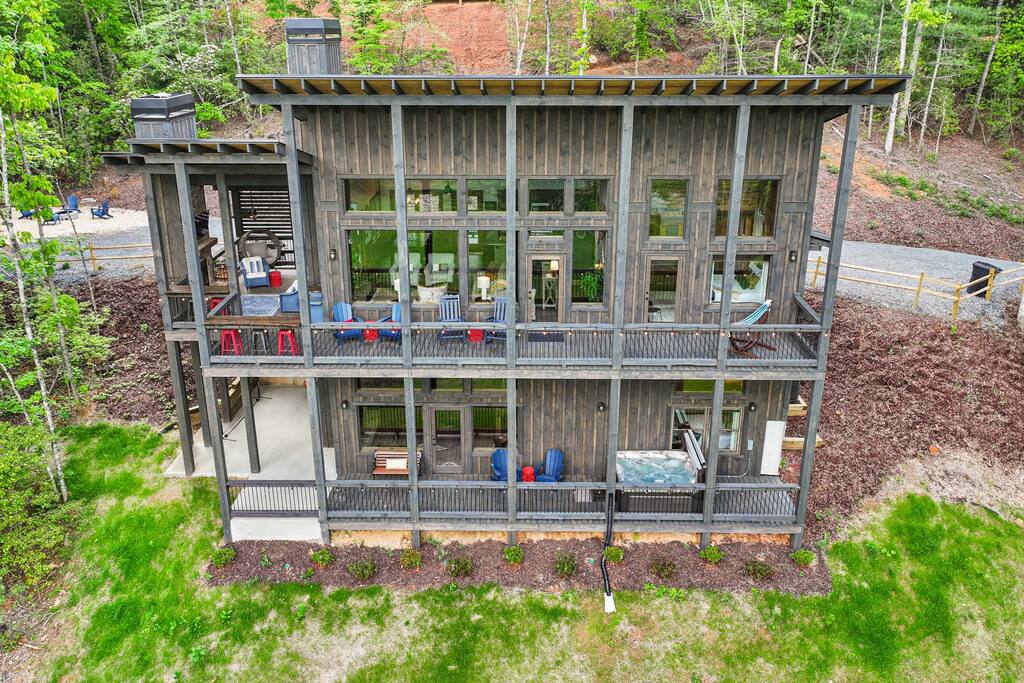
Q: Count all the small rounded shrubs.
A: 12